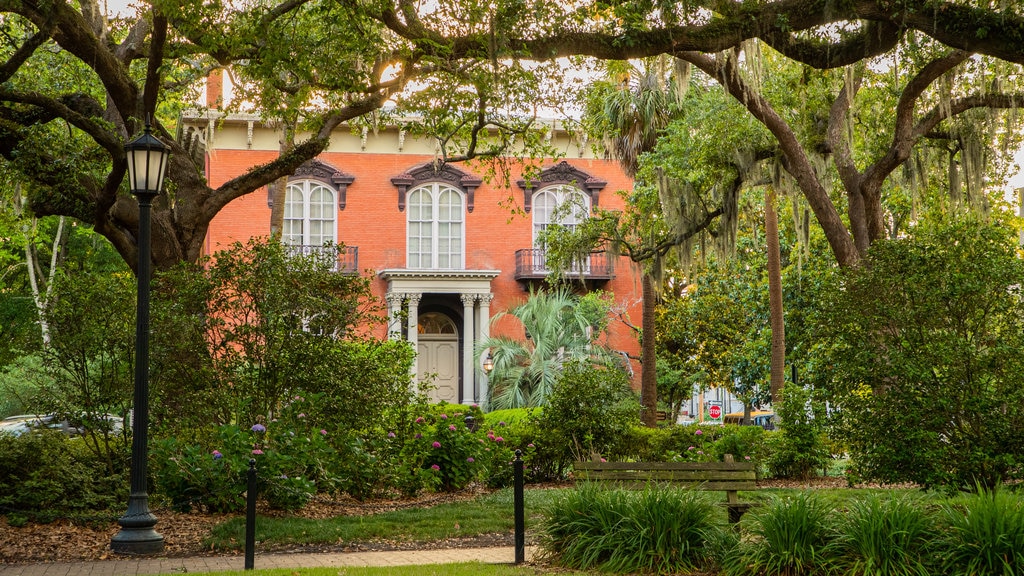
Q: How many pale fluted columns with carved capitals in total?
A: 4